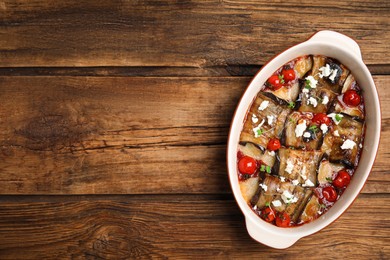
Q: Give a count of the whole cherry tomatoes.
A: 10